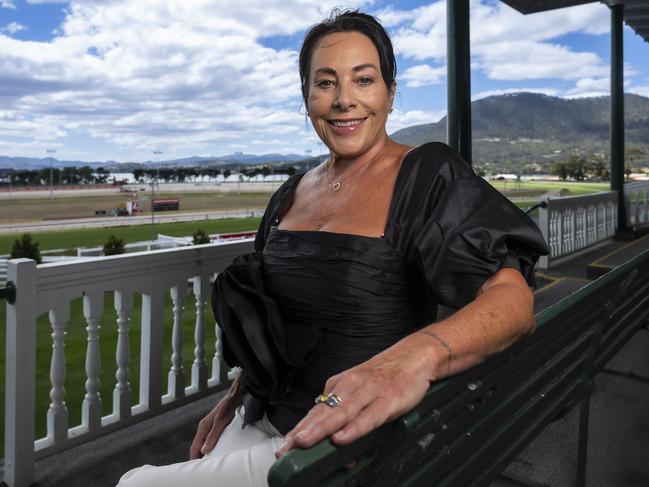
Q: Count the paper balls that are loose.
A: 0